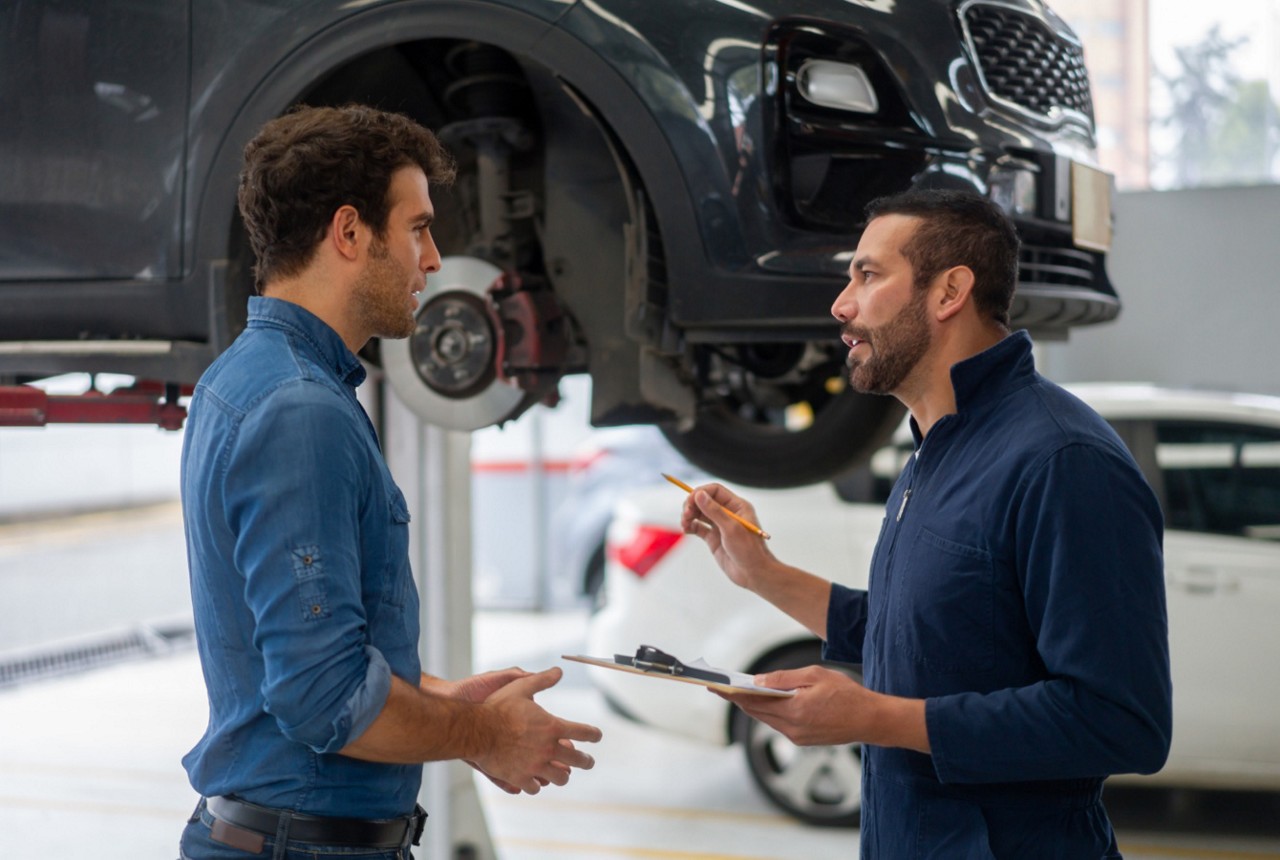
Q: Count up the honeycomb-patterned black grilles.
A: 1